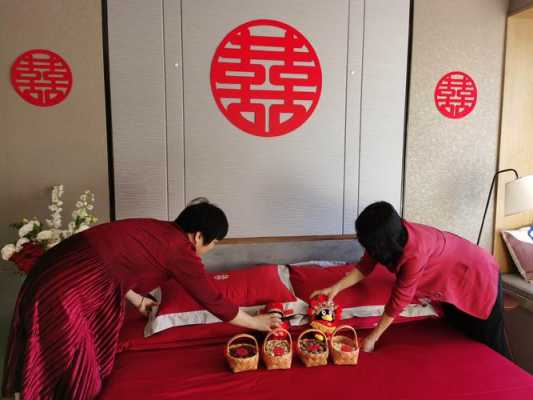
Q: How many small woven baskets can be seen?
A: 4